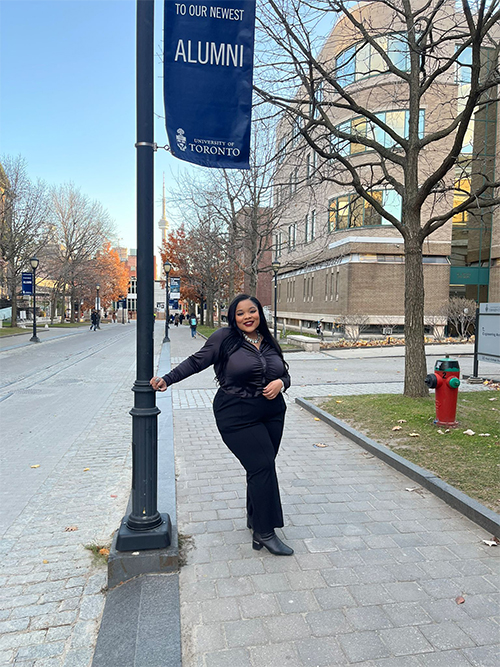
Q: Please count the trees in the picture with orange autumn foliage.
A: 2